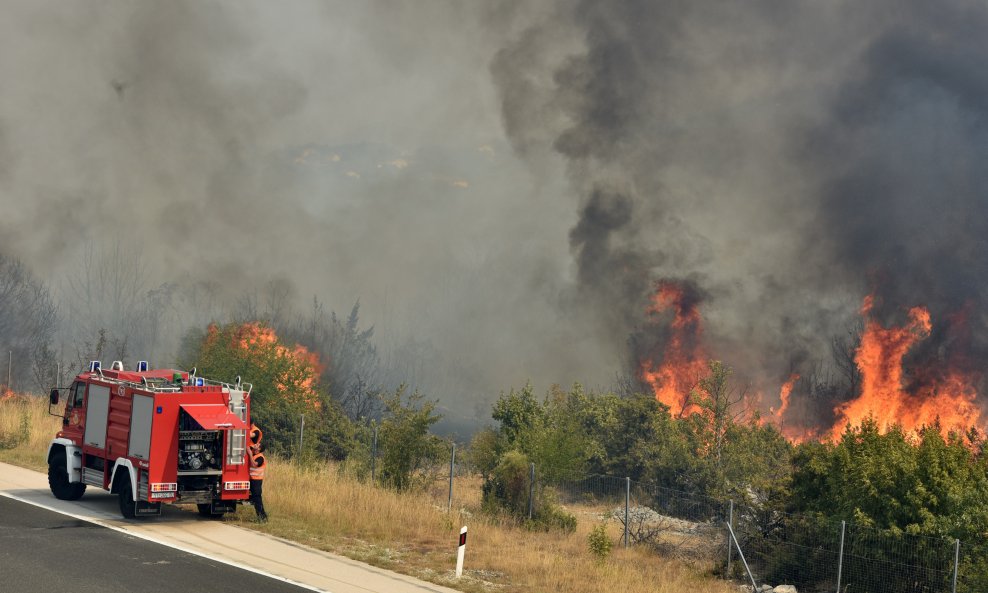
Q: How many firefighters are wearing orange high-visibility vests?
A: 2